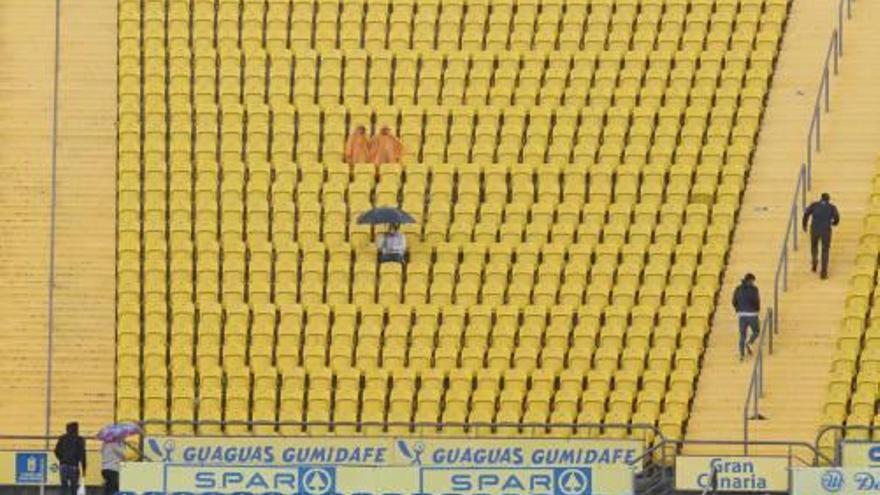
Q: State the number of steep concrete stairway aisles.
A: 2